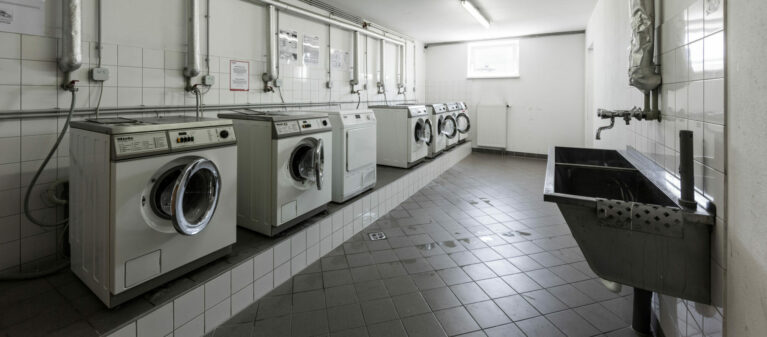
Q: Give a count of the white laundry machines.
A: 7